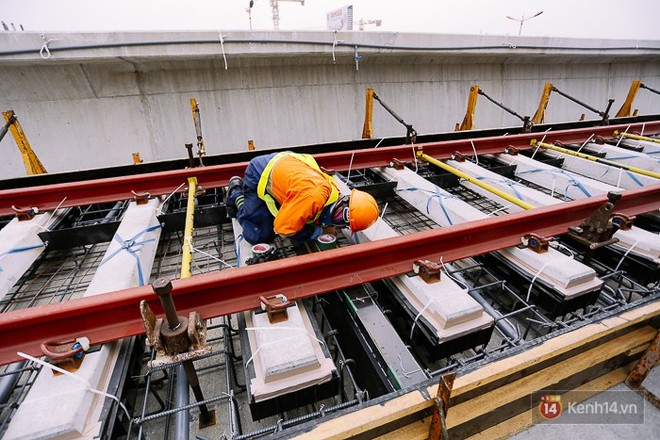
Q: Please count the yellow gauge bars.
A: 4